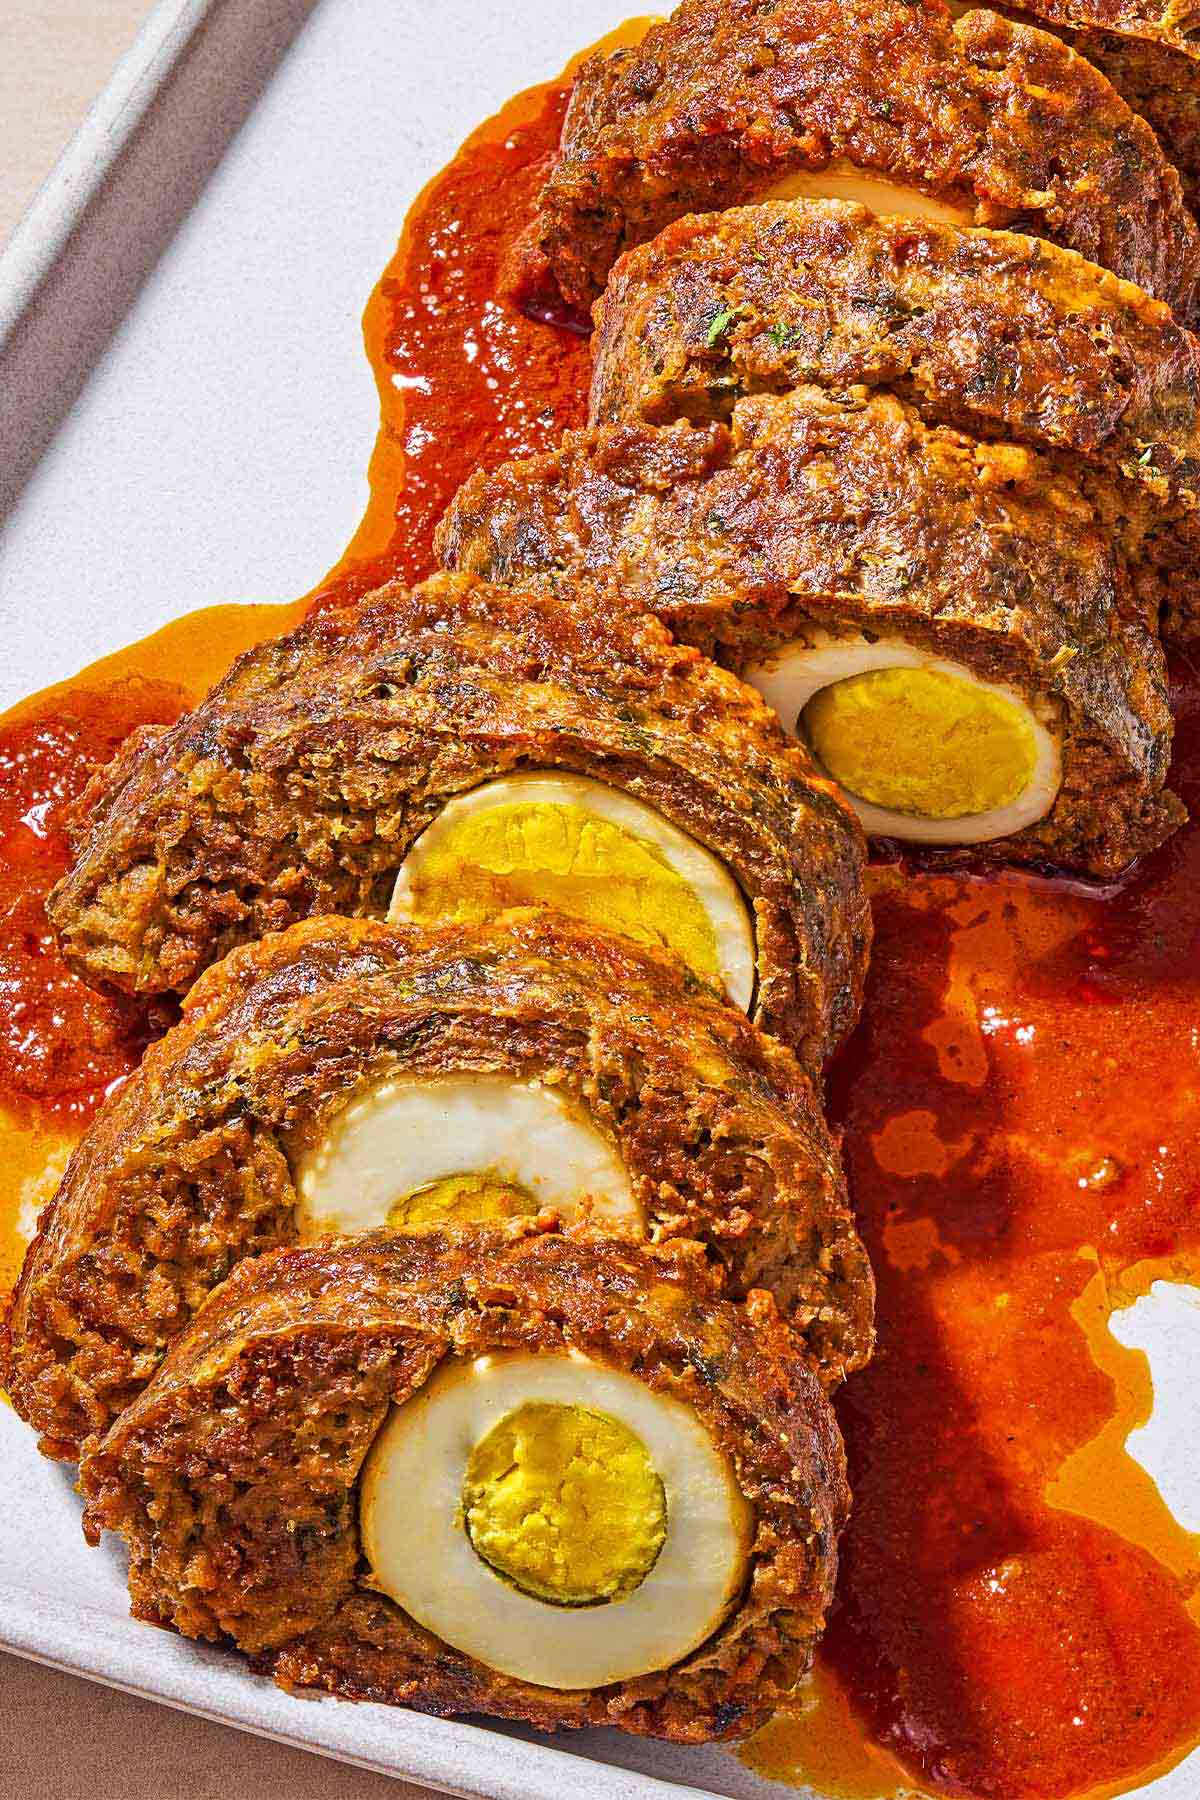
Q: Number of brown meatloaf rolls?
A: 7